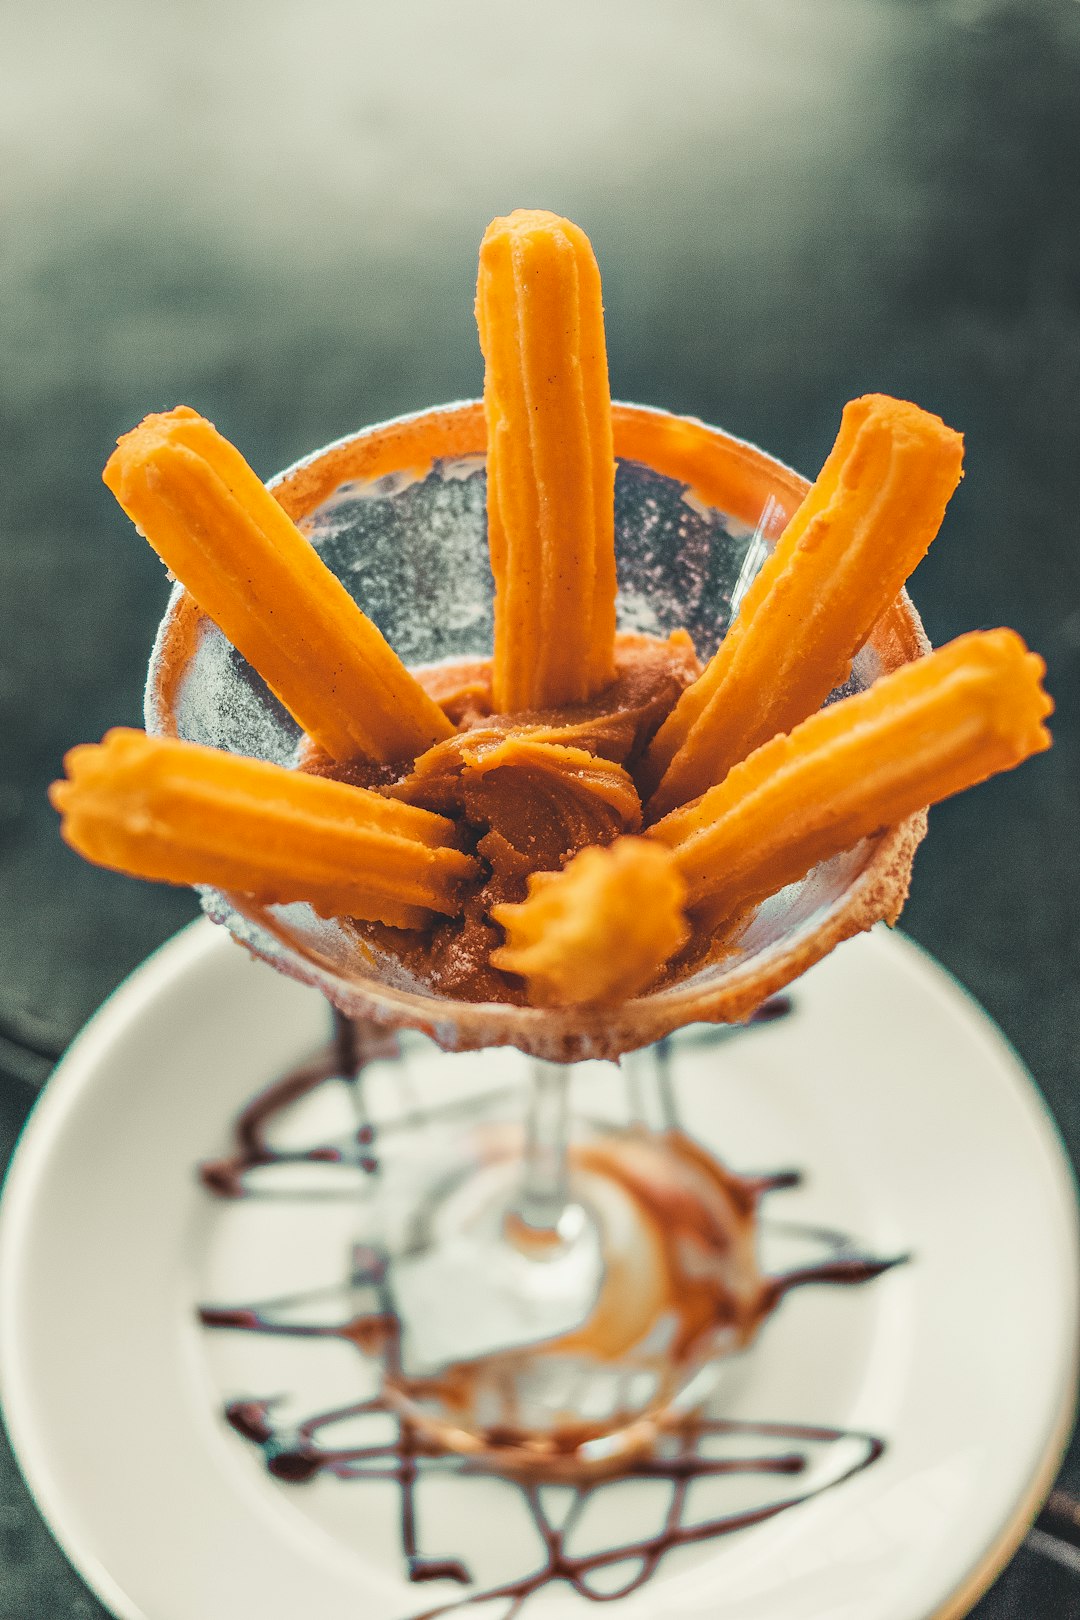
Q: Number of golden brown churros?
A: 6